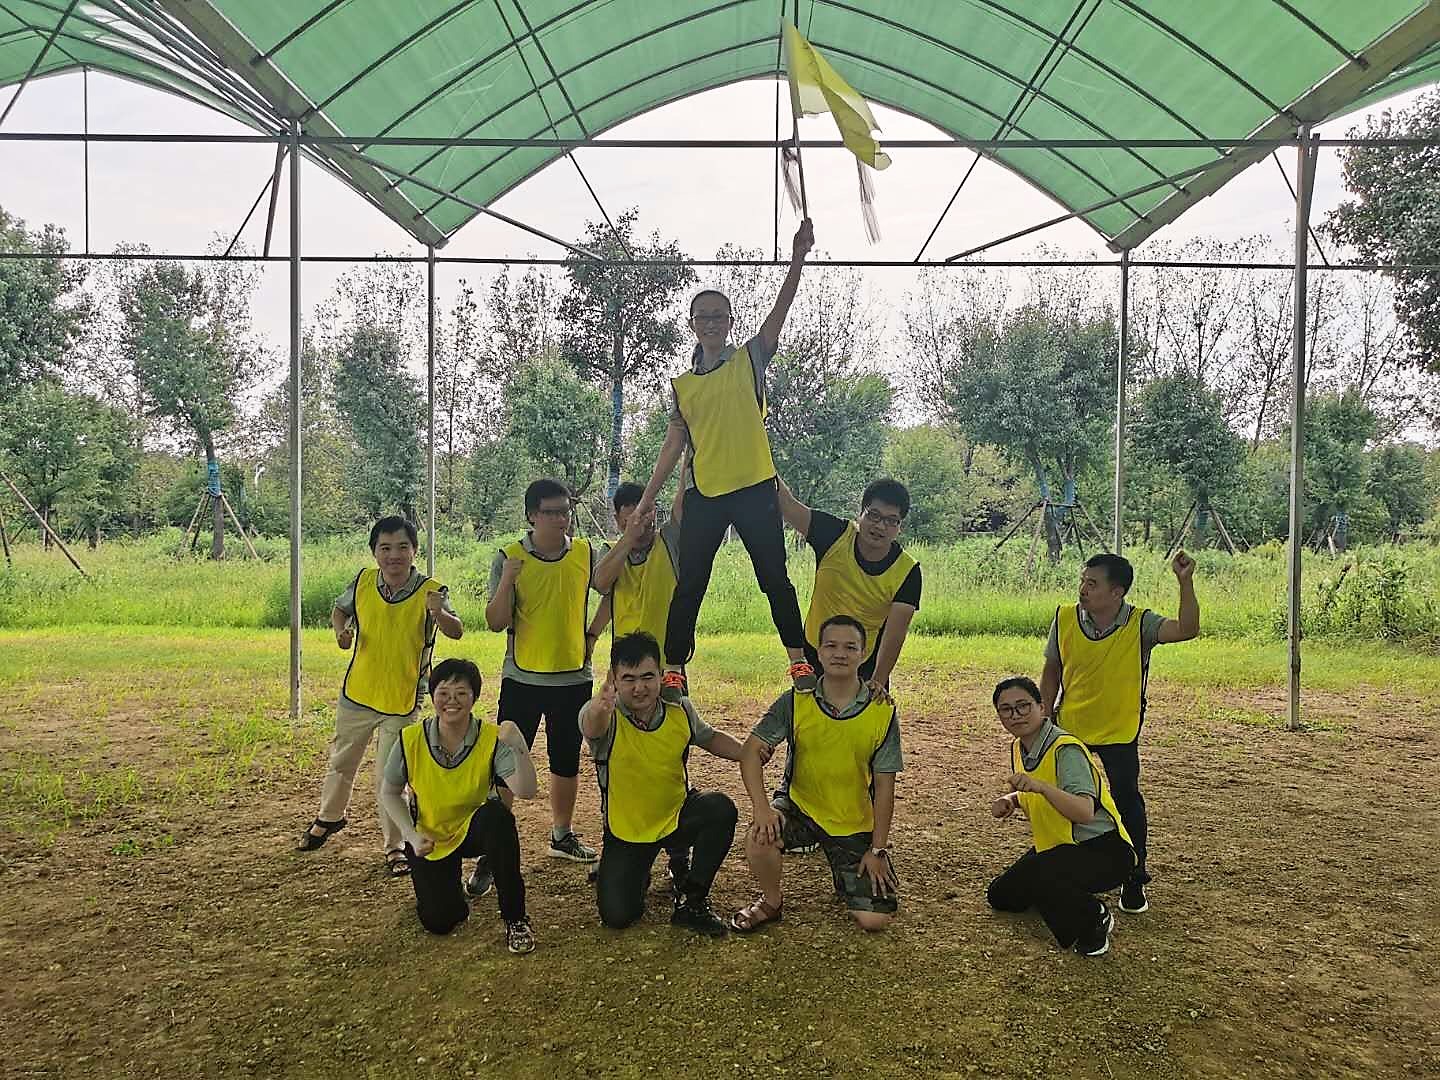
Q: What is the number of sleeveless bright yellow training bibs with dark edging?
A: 10